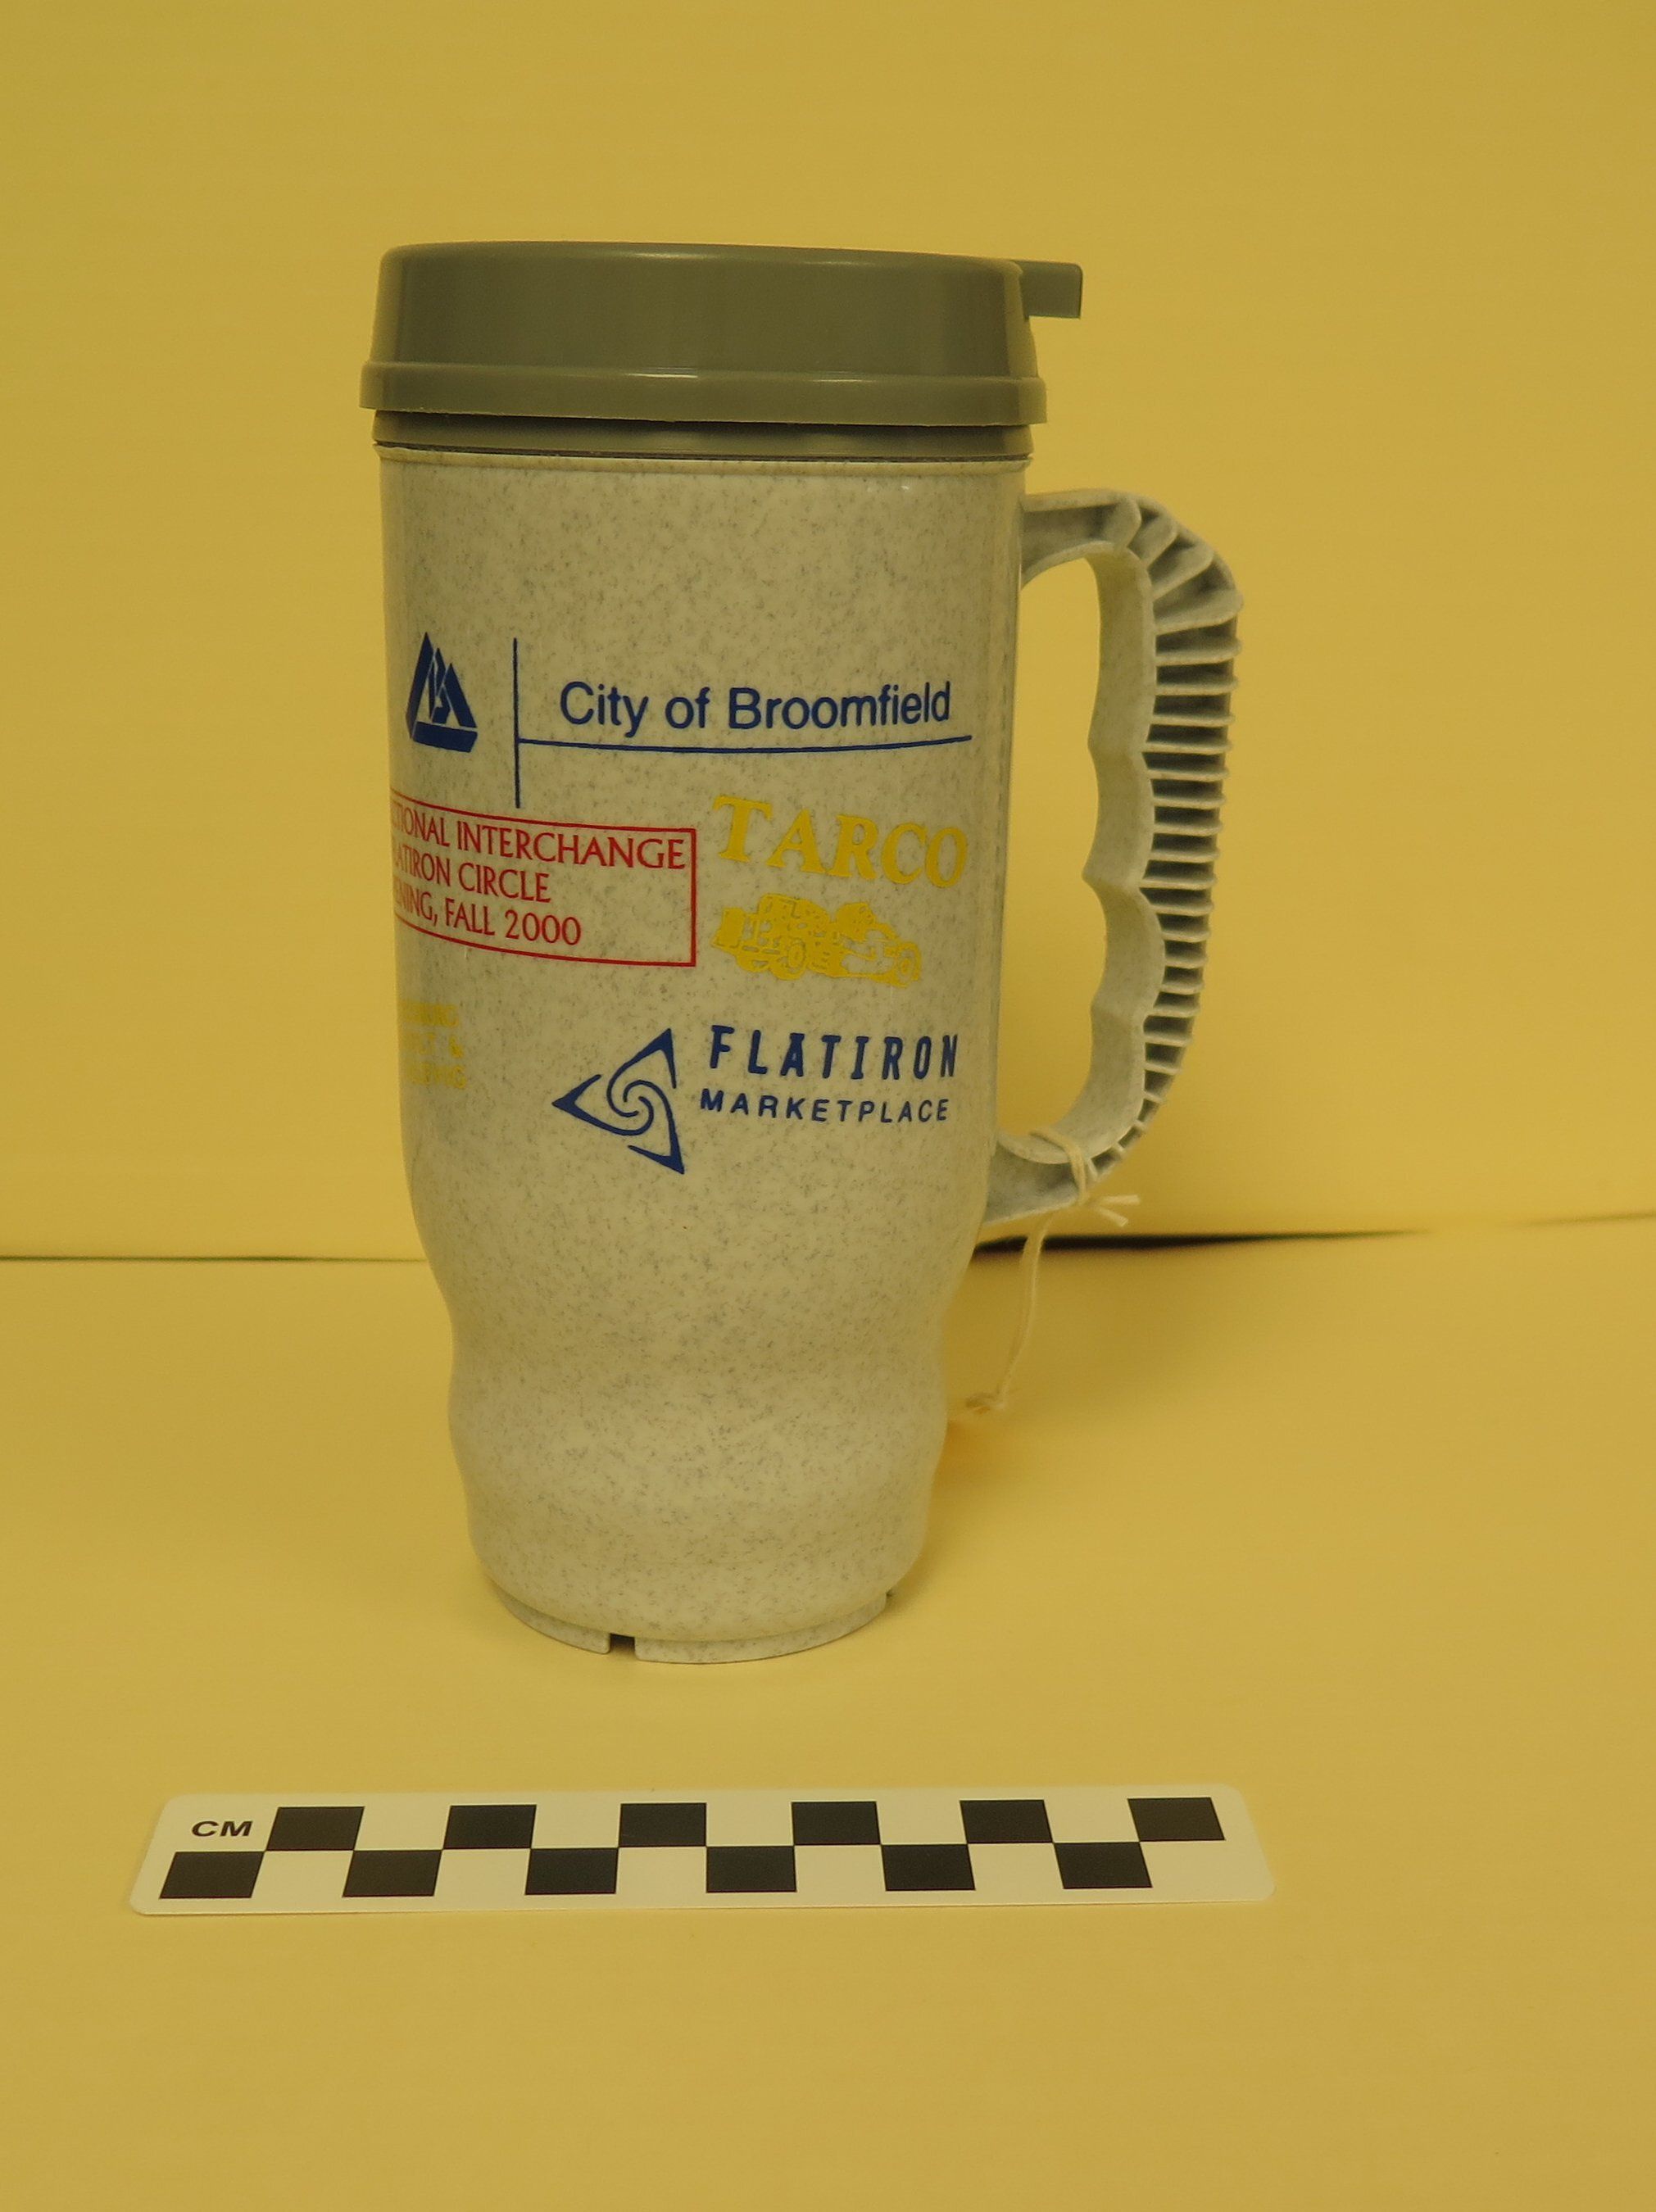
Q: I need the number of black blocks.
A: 12